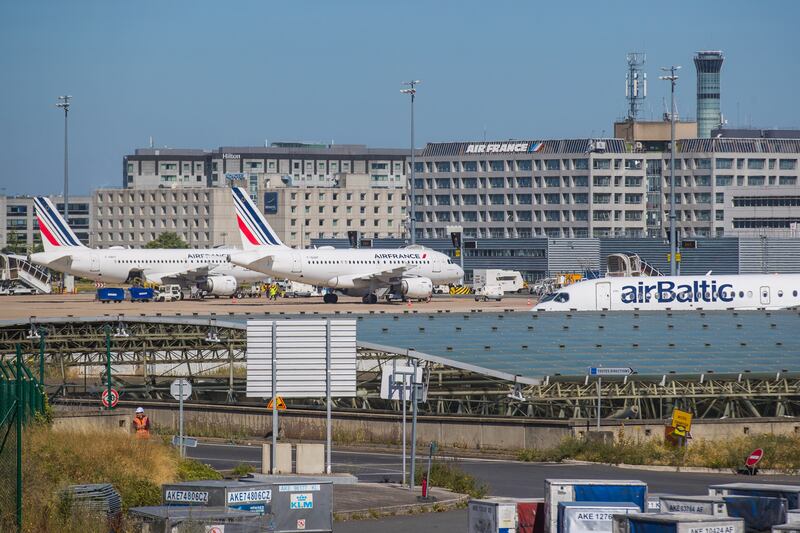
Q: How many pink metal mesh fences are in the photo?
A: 0